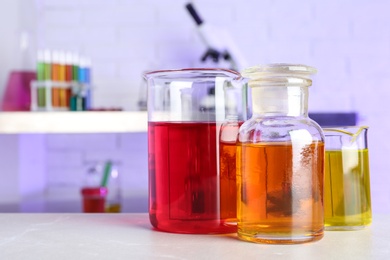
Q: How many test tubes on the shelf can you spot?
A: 8